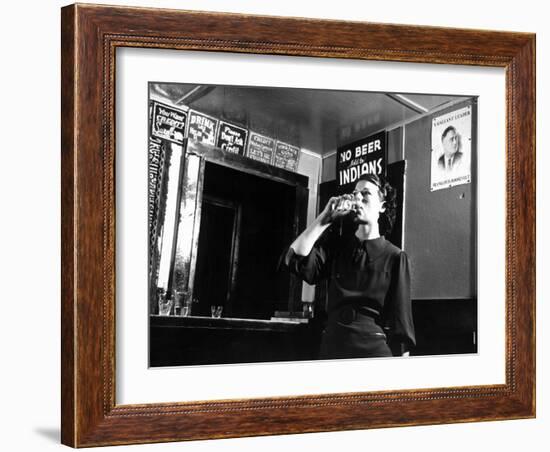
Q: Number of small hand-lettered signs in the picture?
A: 5